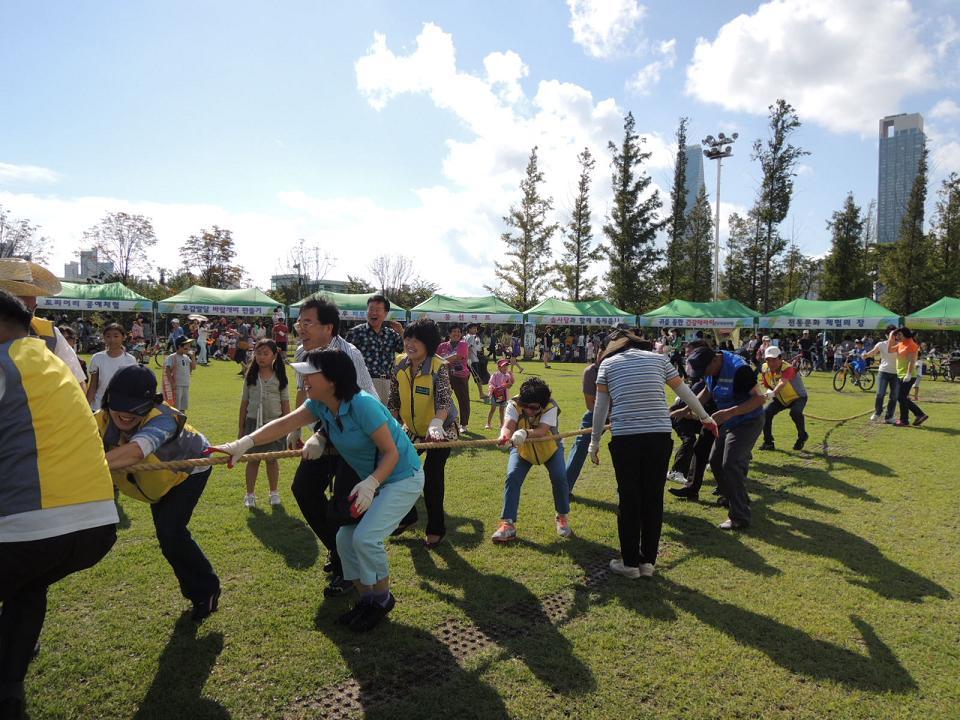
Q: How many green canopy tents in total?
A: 8